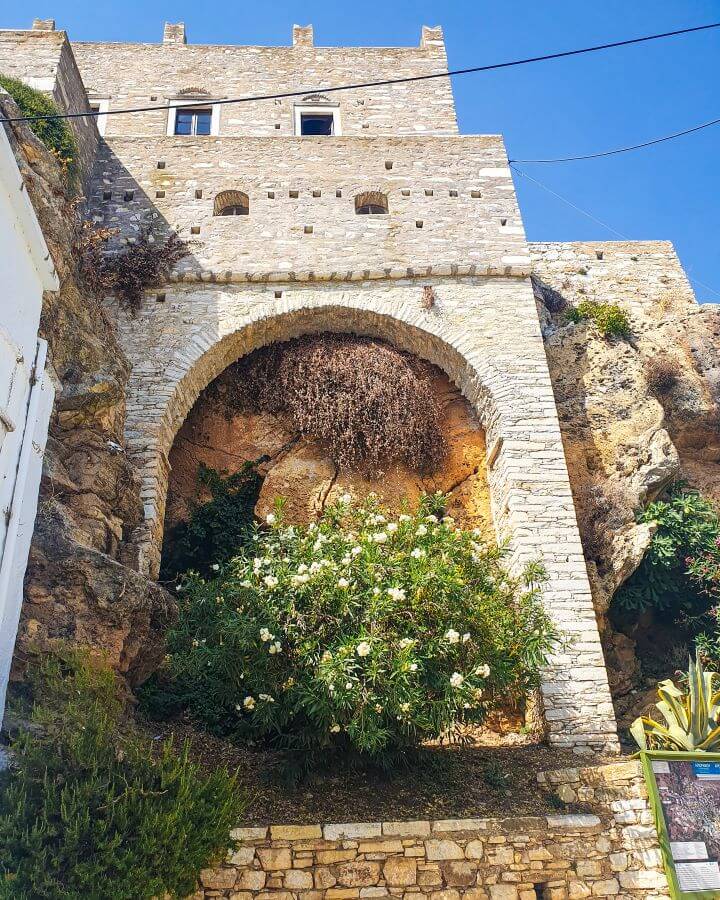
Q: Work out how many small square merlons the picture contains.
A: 4